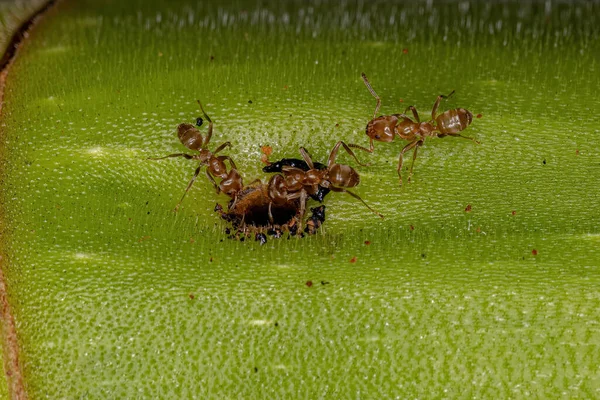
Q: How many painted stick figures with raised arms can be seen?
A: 0